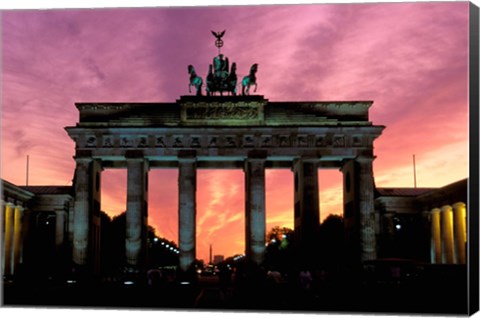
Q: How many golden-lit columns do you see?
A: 5